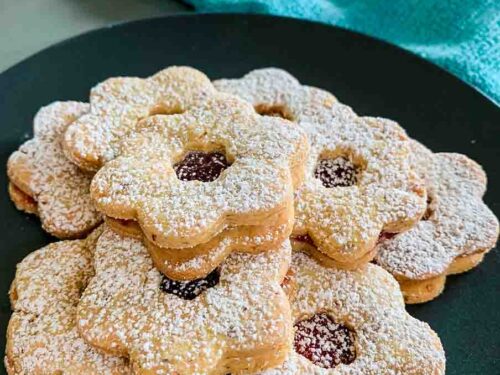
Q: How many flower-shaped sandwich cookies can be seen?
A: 9